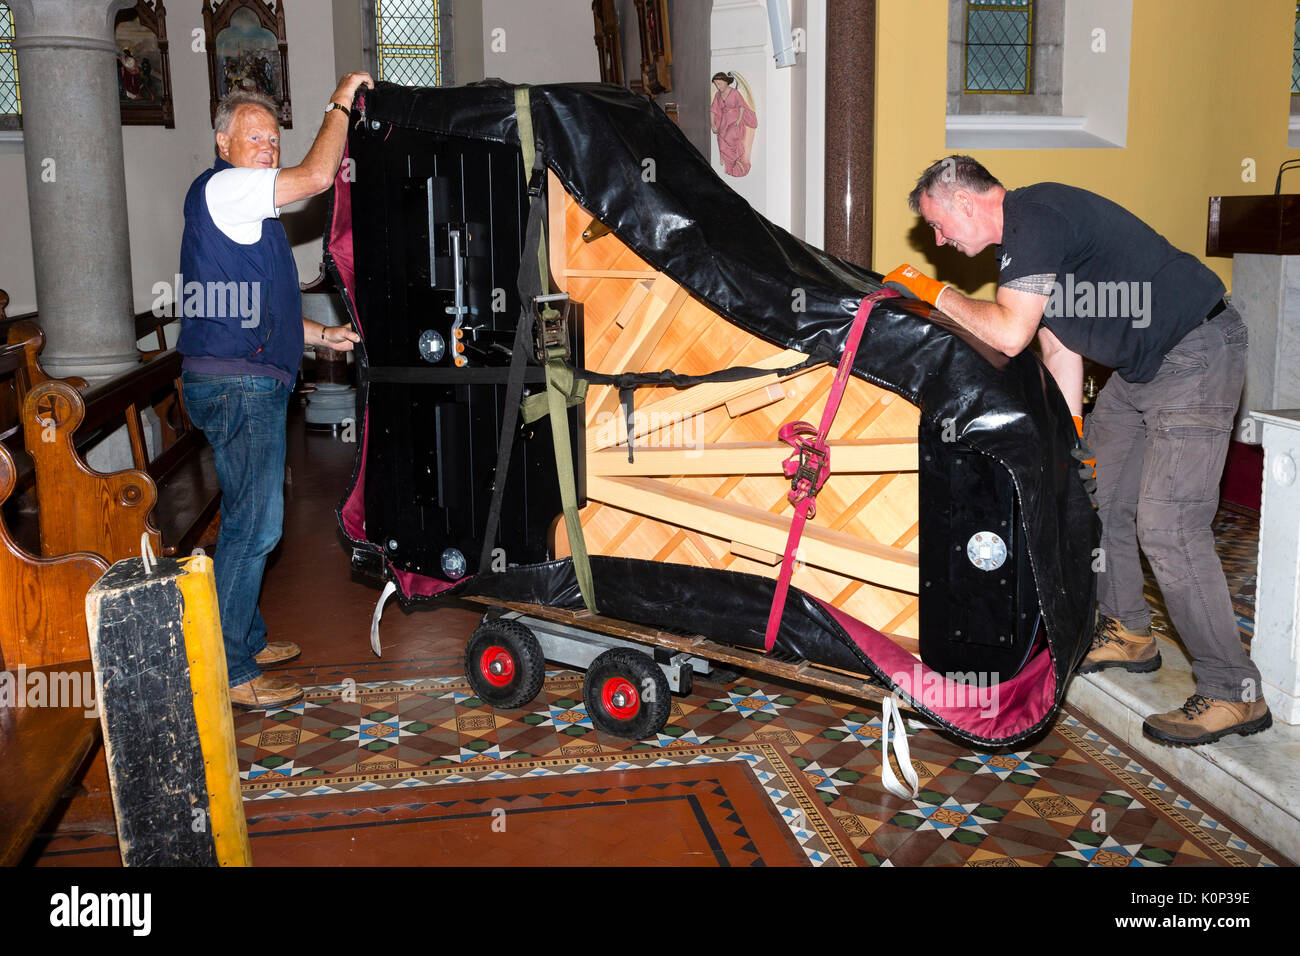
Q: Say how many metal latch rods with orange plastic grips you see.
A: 1